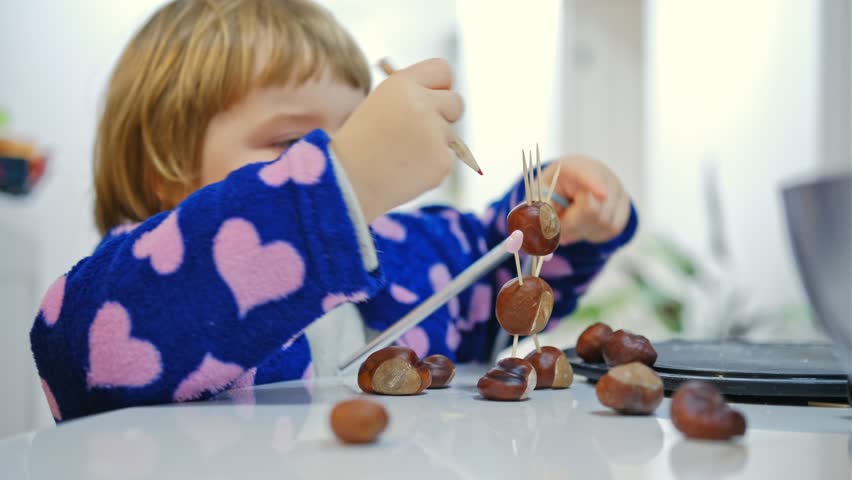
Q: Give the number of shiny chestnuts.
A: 11